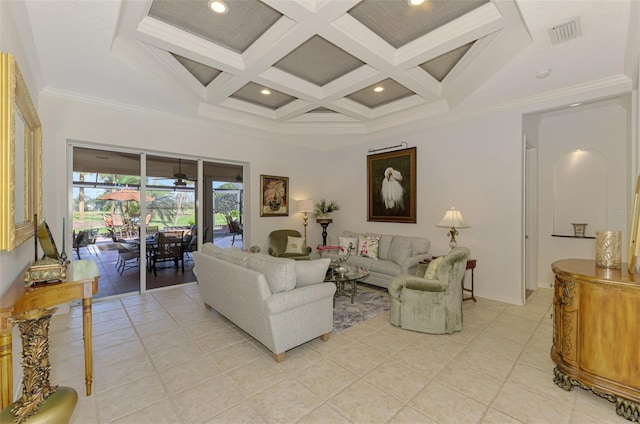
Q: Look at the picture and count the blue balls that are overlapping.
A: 0